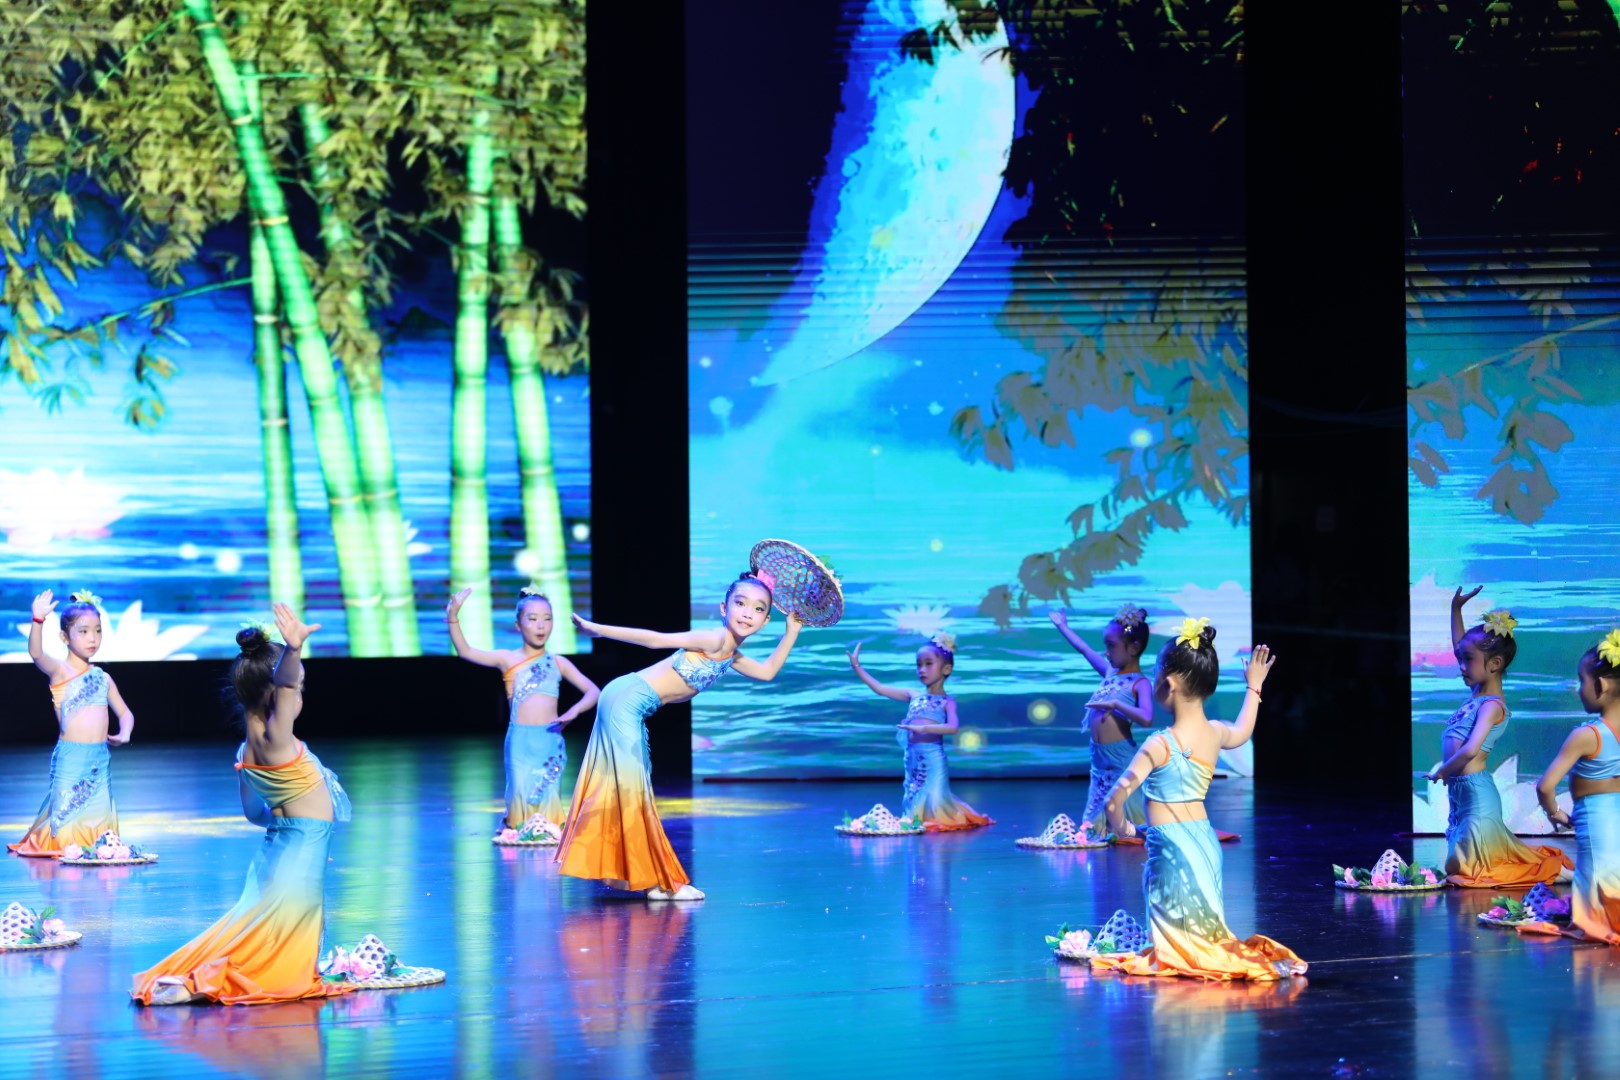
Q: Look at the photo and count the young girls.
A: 9